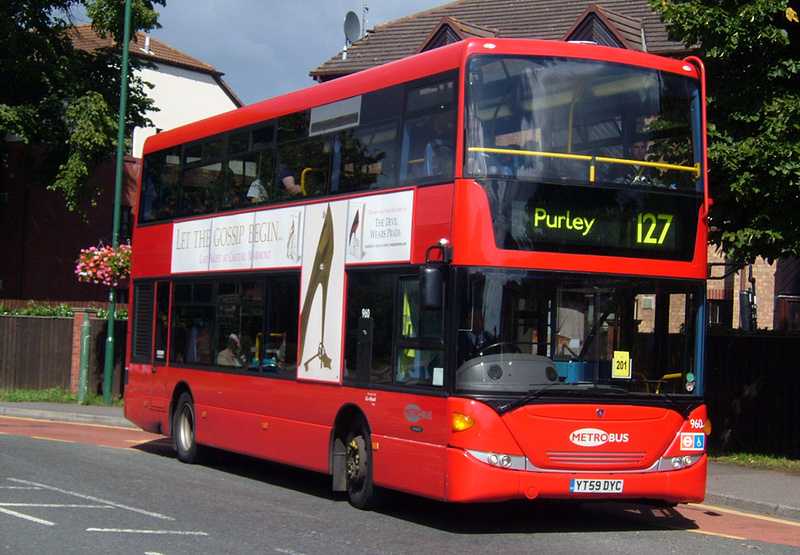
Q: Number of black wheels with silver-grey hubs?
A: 2